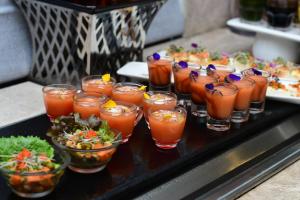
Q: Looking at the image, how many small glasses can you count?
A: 14